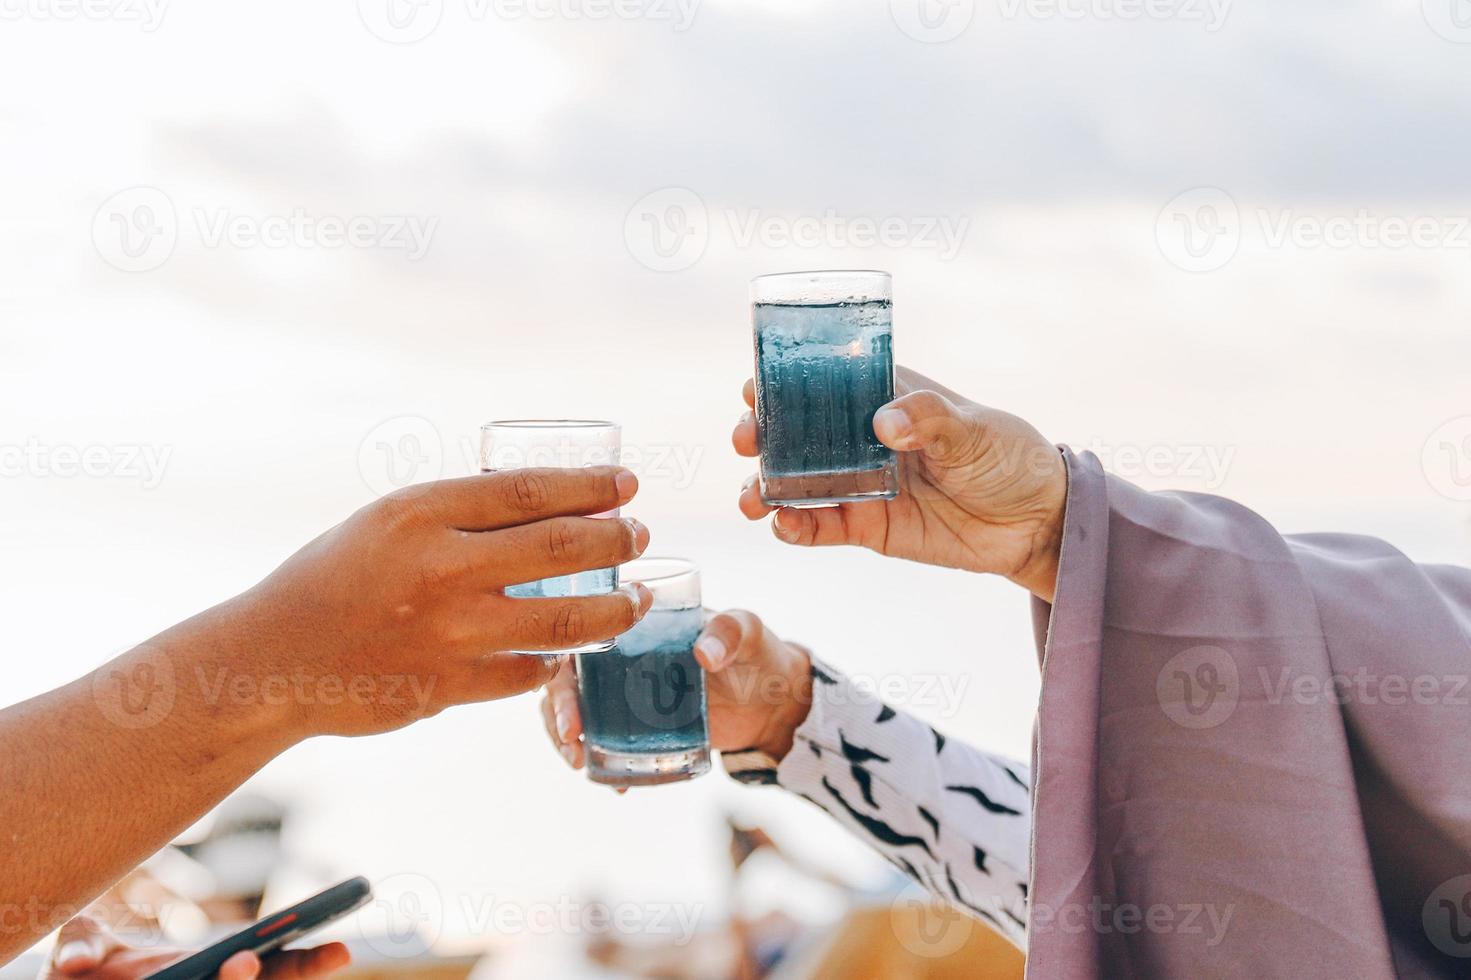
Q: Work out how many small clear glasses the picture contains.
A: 3